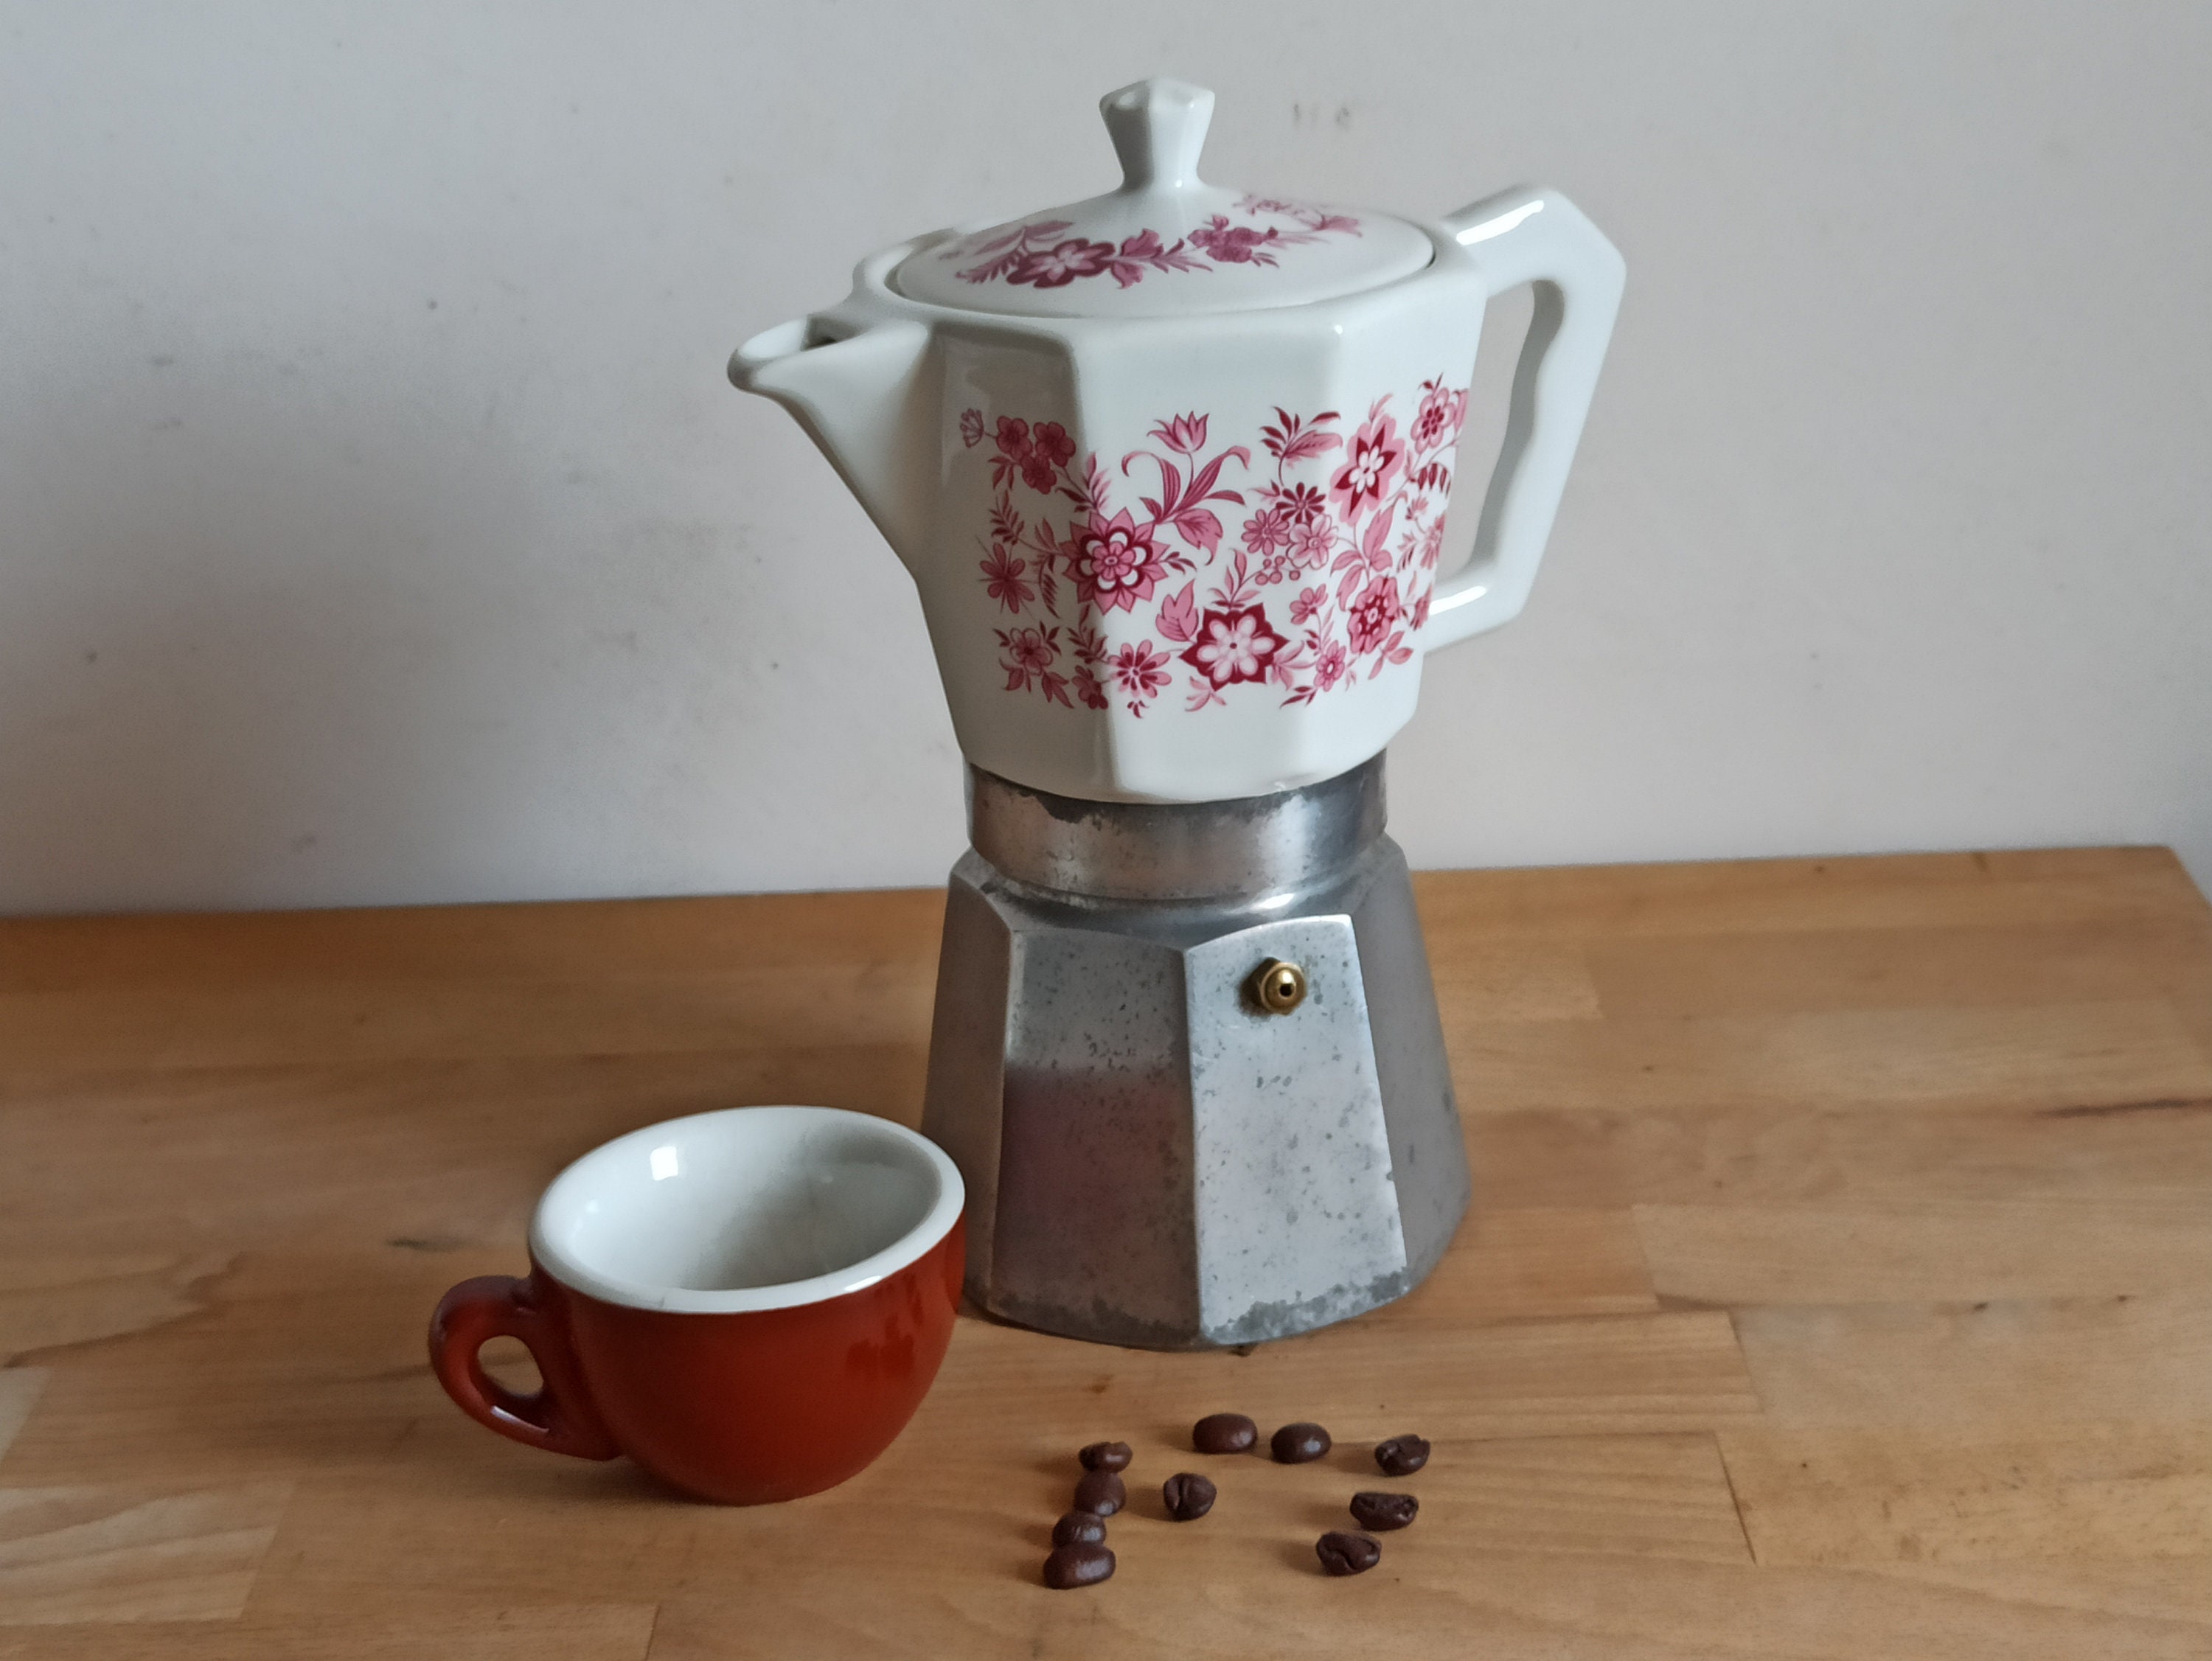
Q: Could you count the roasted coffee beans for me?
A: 10